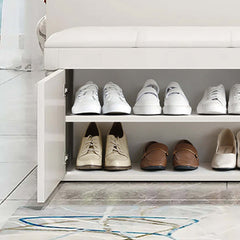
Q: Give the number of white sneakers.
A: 6